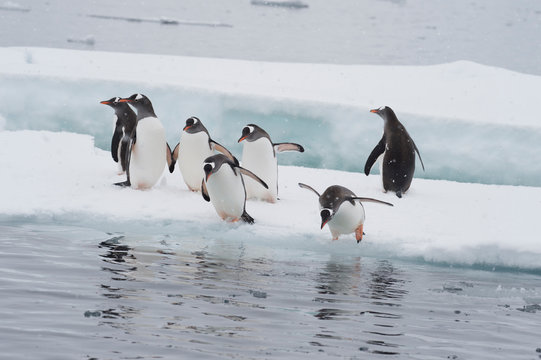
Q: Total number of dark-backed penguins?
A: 7